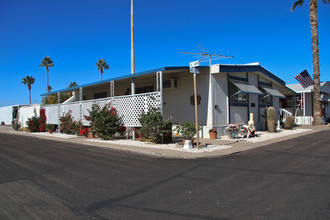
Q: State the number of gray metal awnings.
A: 2